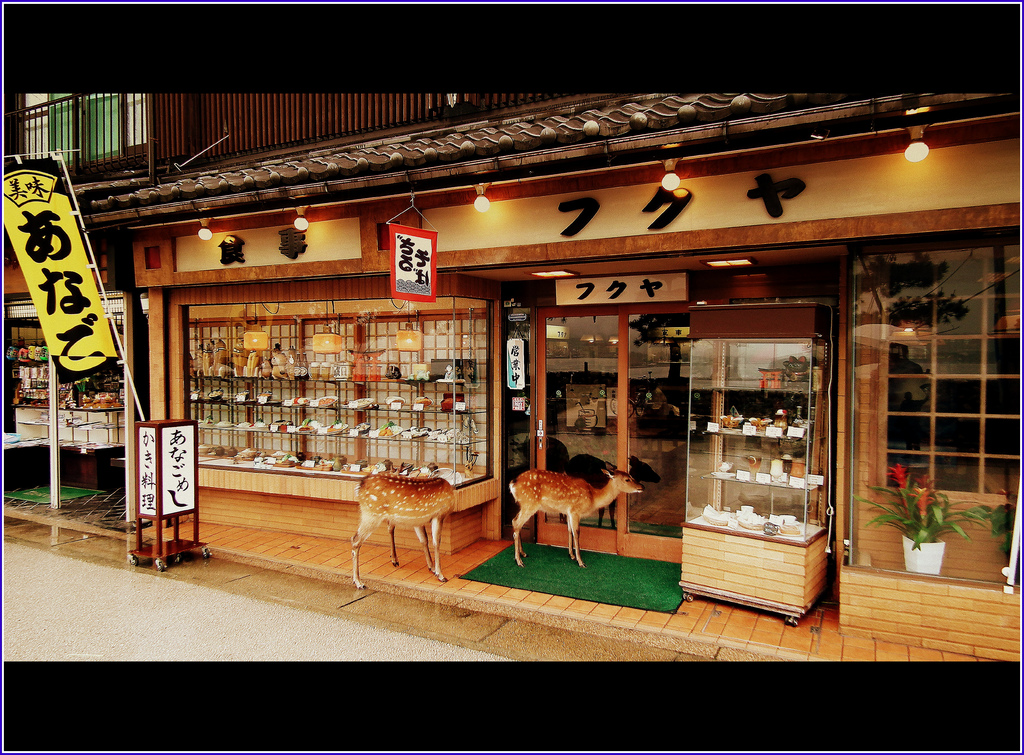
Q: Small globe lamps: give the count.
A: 5